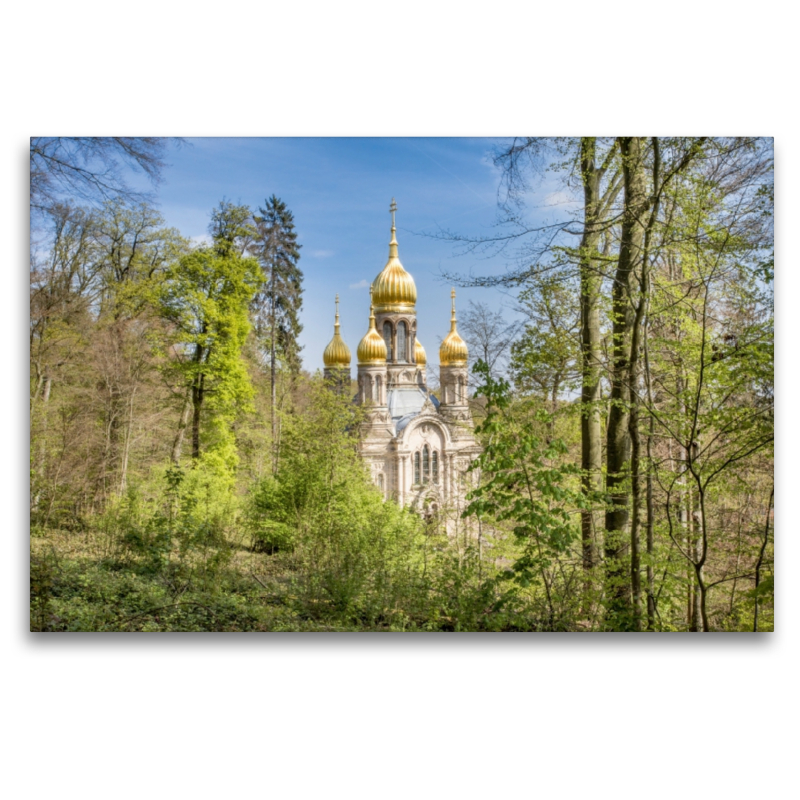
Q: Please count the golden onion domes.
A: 5